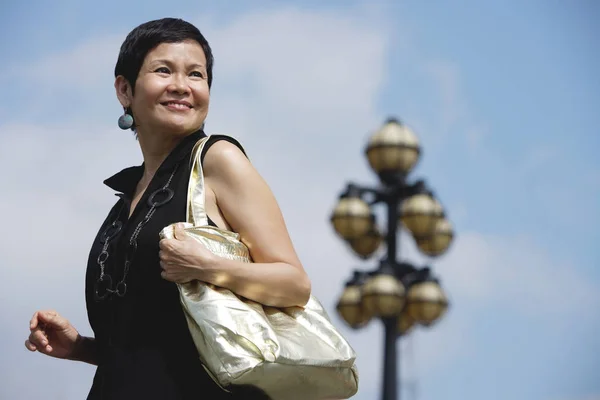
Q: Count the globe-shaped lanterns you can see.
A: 9